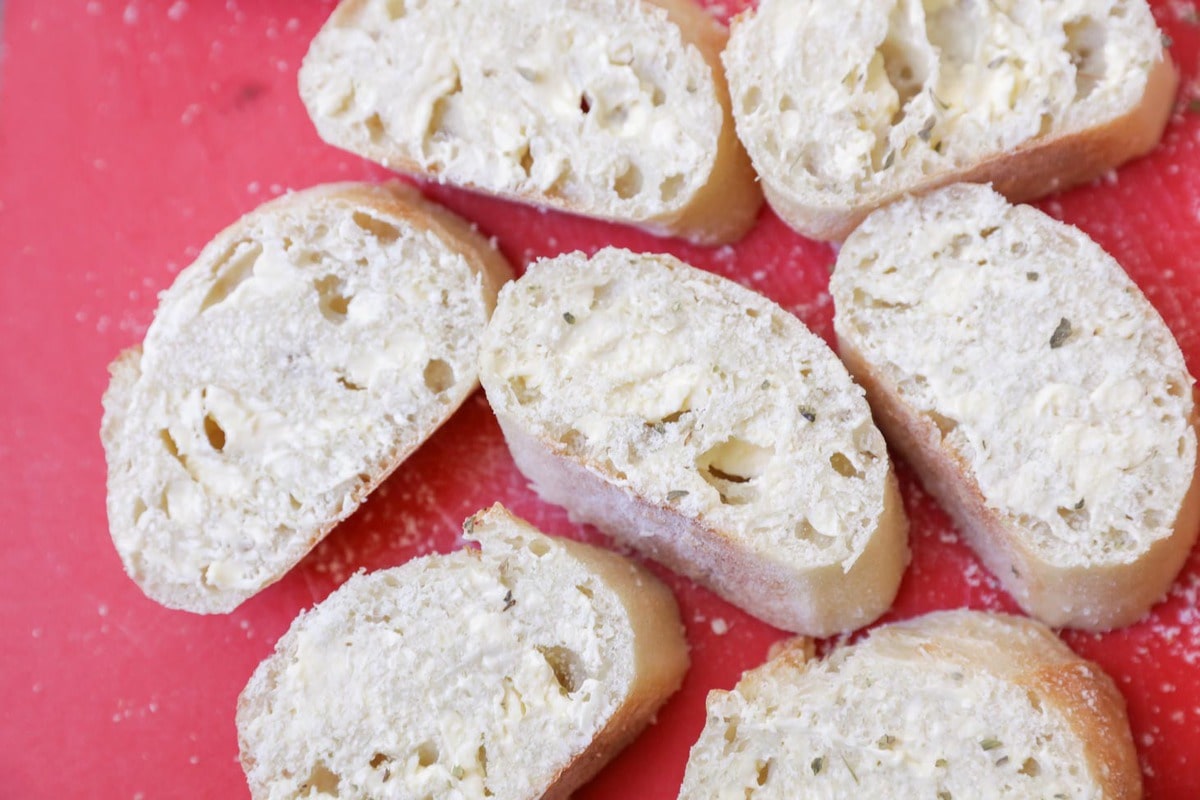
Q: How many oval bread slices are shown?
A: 7